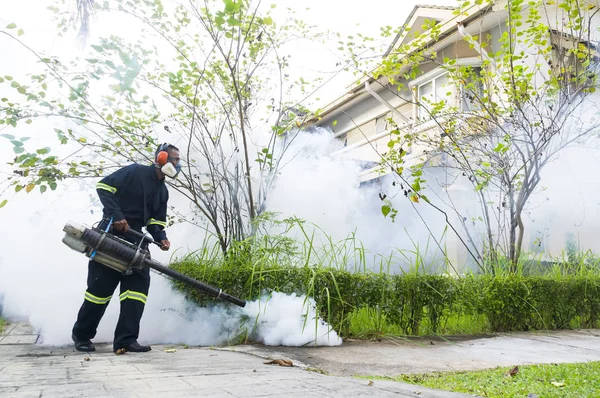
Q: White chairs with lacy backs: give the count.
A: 0